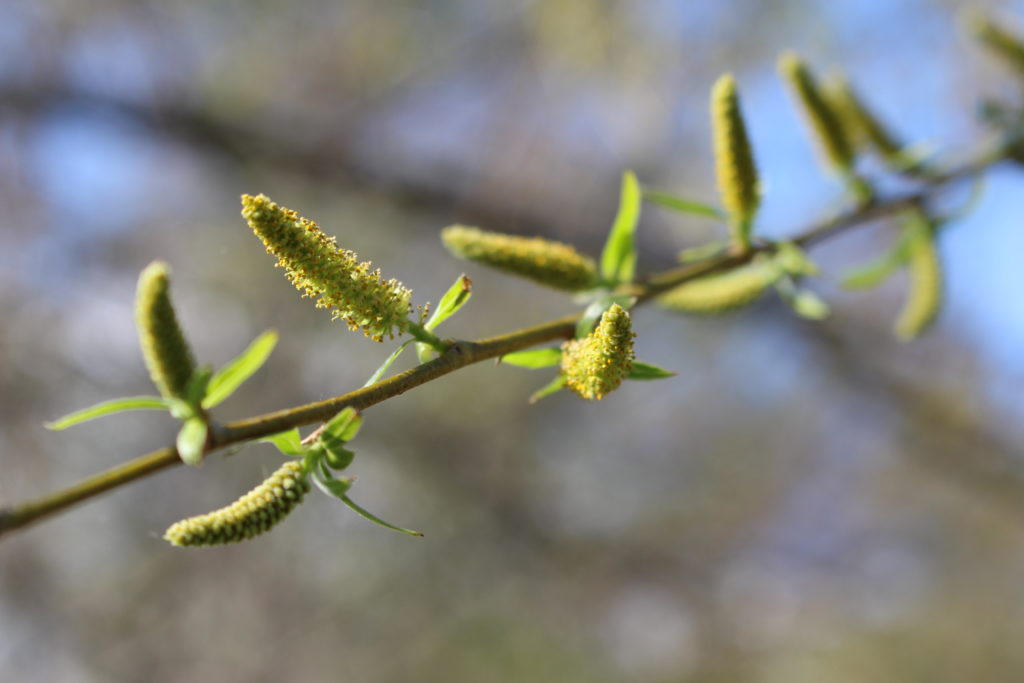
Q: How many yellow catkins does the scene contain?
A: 11